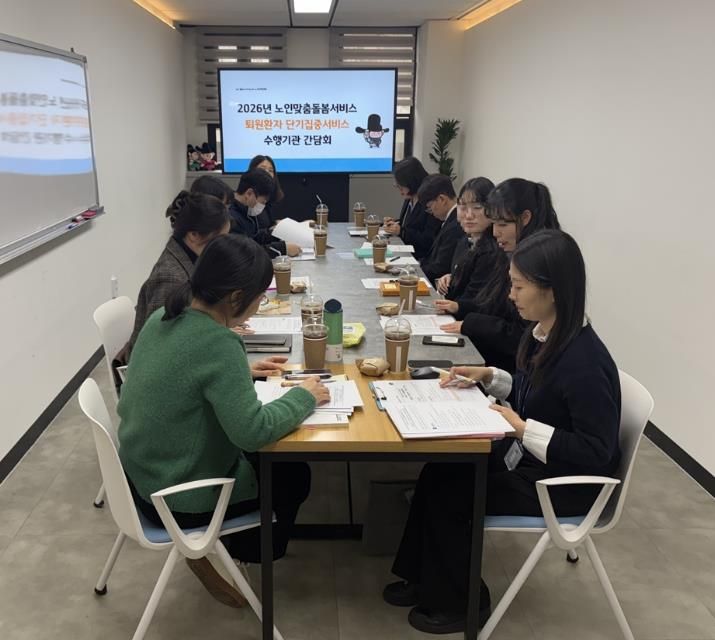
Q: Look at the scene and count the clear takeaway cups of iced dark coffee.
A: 10